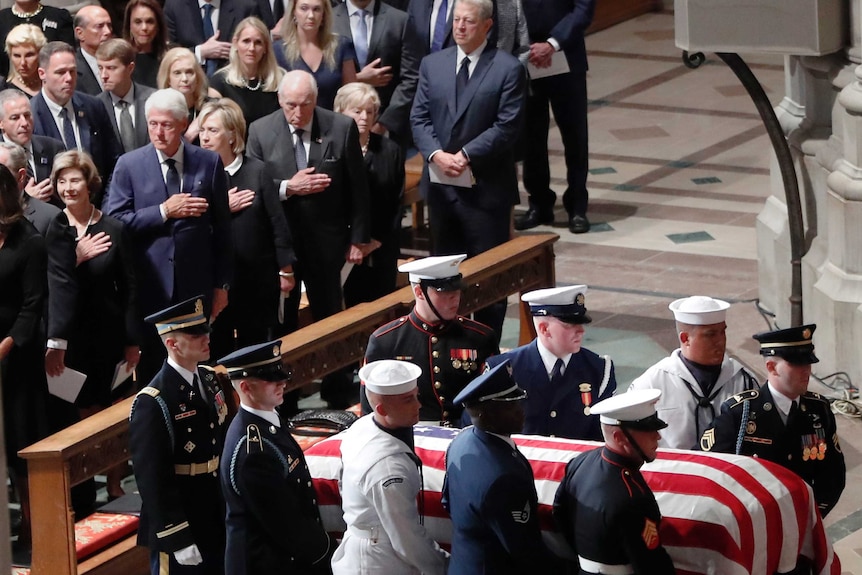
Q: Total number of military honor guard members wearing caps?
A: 9